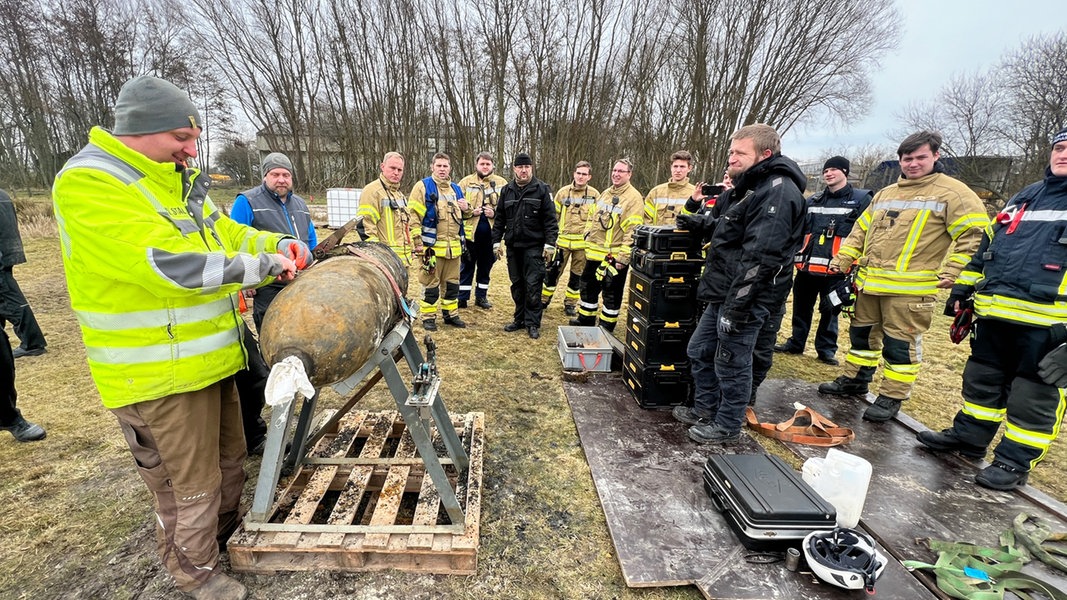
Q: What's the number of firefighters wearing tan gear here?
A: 7